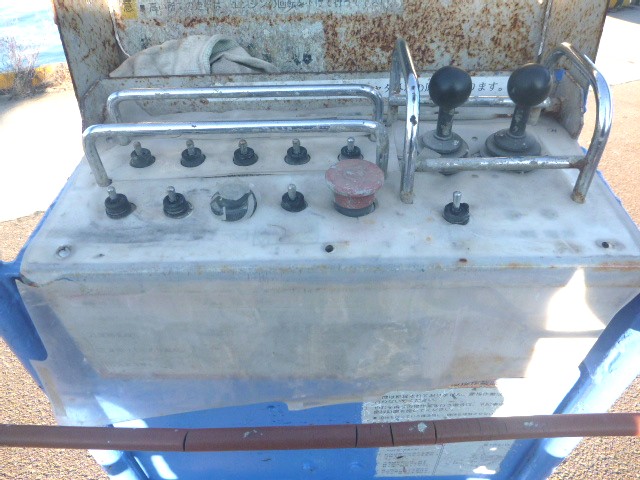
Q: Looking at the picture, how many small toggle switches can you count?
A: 9